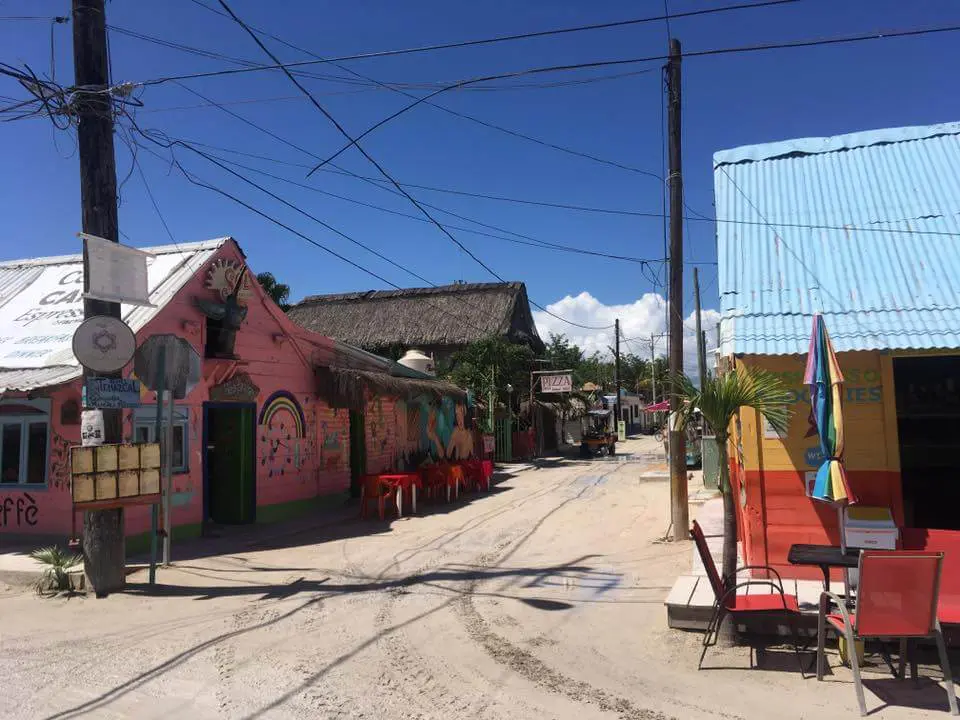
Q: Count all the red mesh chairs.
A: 2